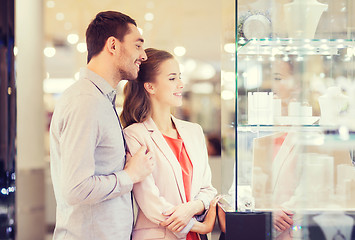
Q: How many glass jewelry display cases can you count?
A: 1